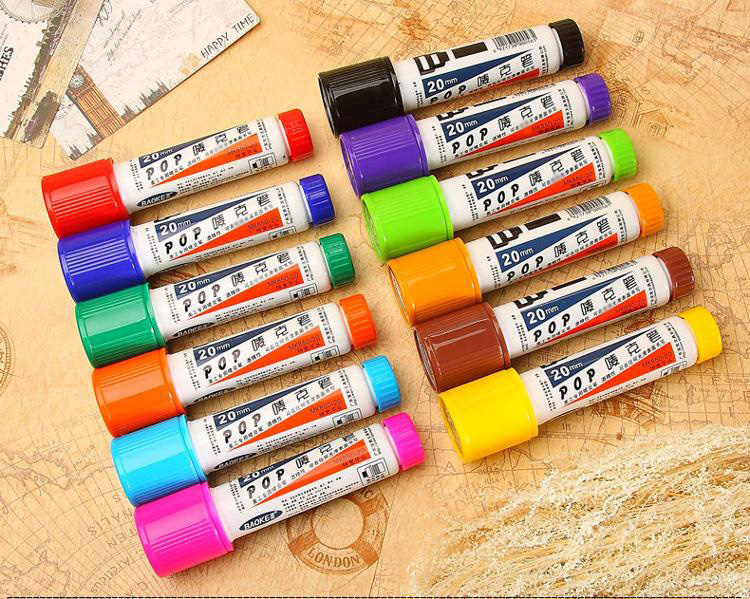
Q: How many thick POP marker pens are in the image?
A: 12